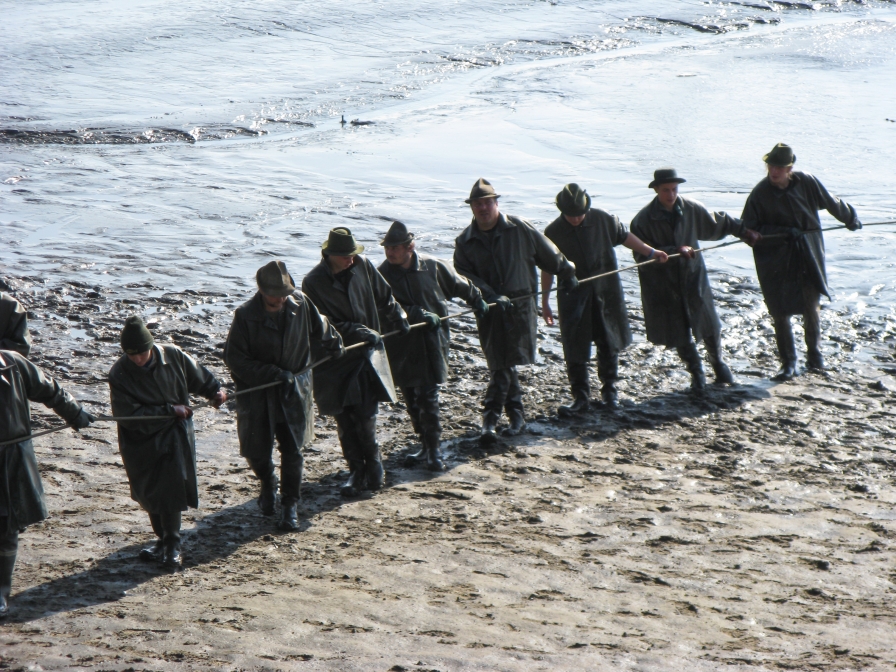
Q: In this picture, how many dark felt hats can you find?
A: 7